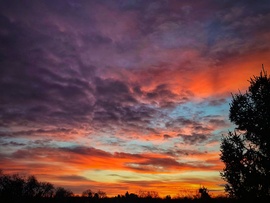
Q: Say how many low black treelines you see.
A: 1